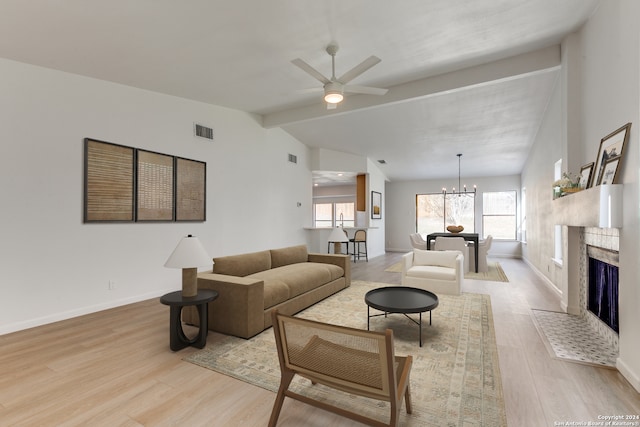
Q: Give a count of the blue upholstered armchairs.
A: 0